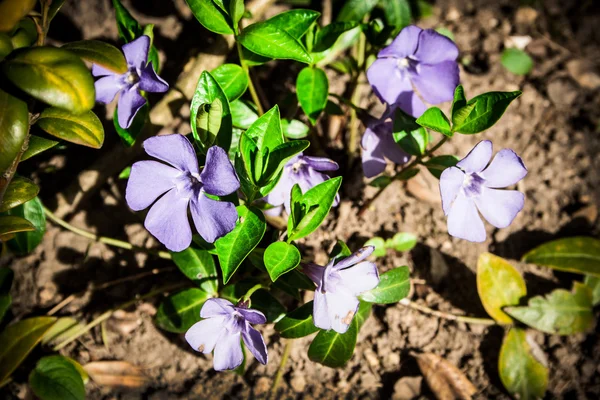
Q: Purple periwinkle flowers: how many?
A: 8